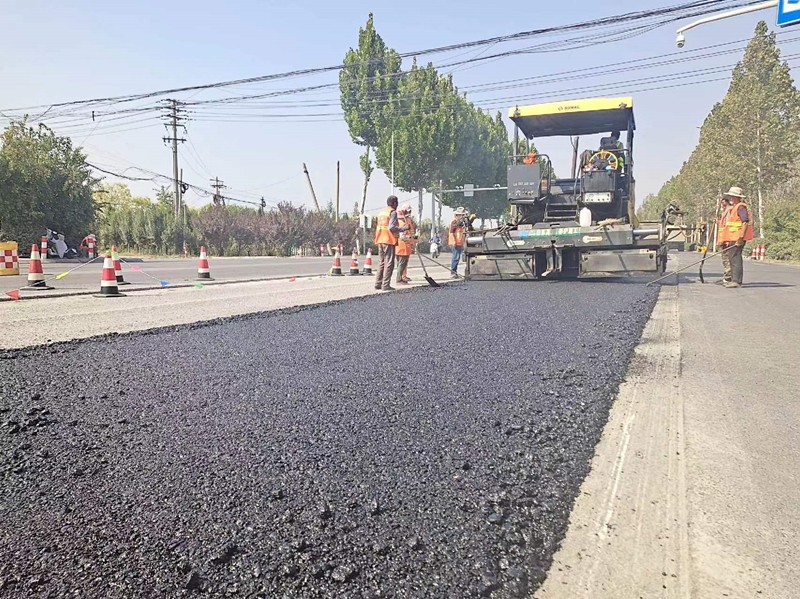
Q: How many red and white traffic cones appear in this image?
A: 7